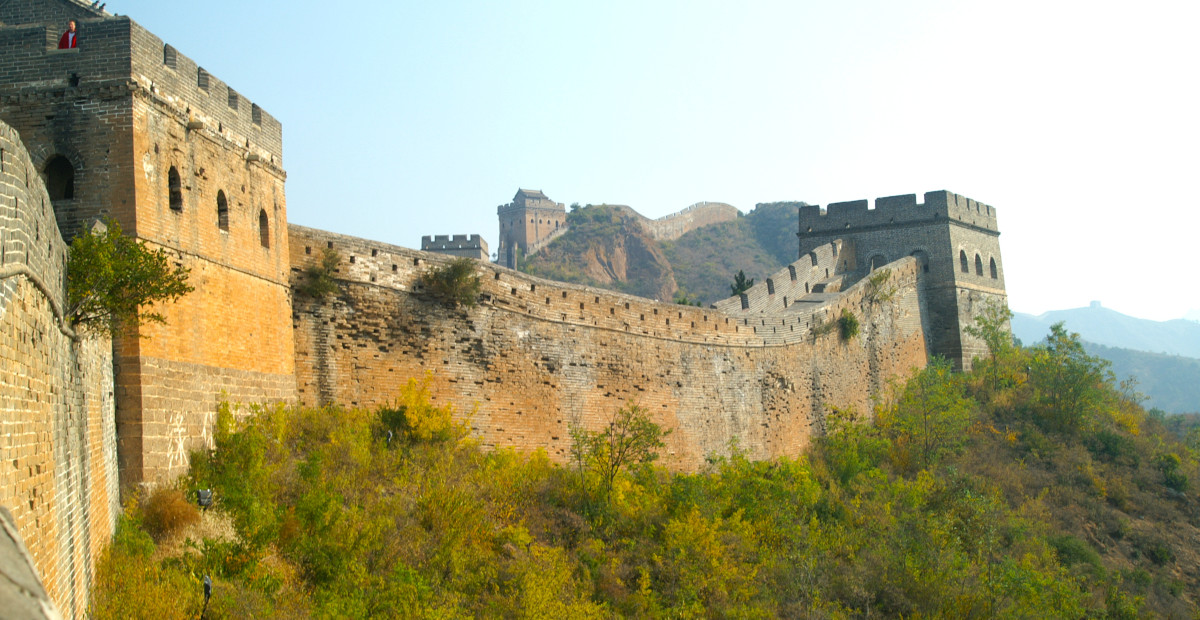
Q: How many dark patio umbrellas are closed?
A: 0